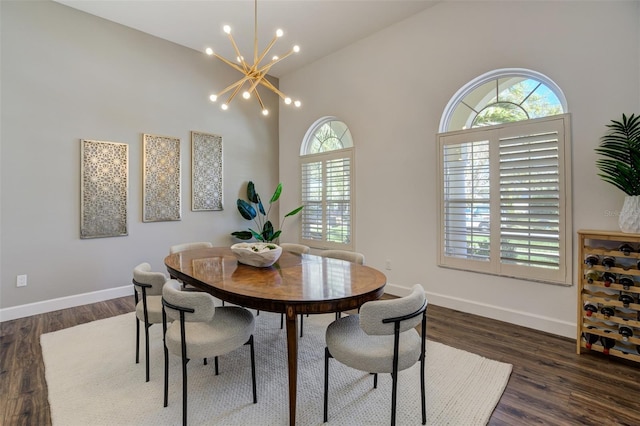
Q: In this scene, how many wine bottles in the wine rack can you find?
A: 12